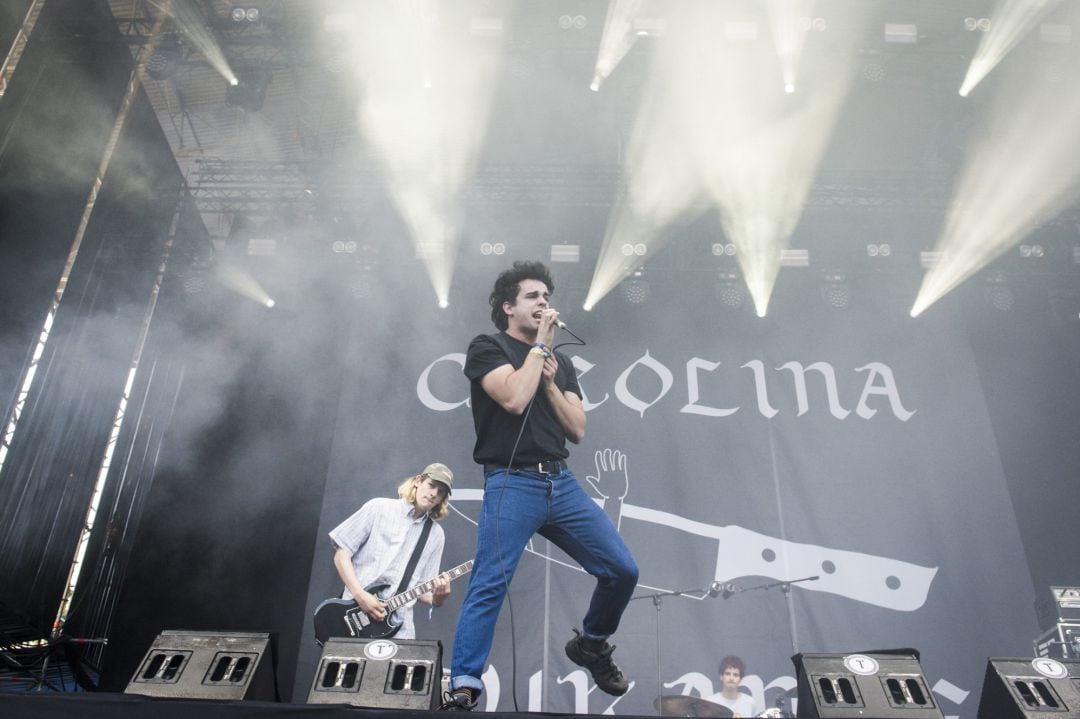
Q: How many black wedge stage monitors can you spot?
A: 4